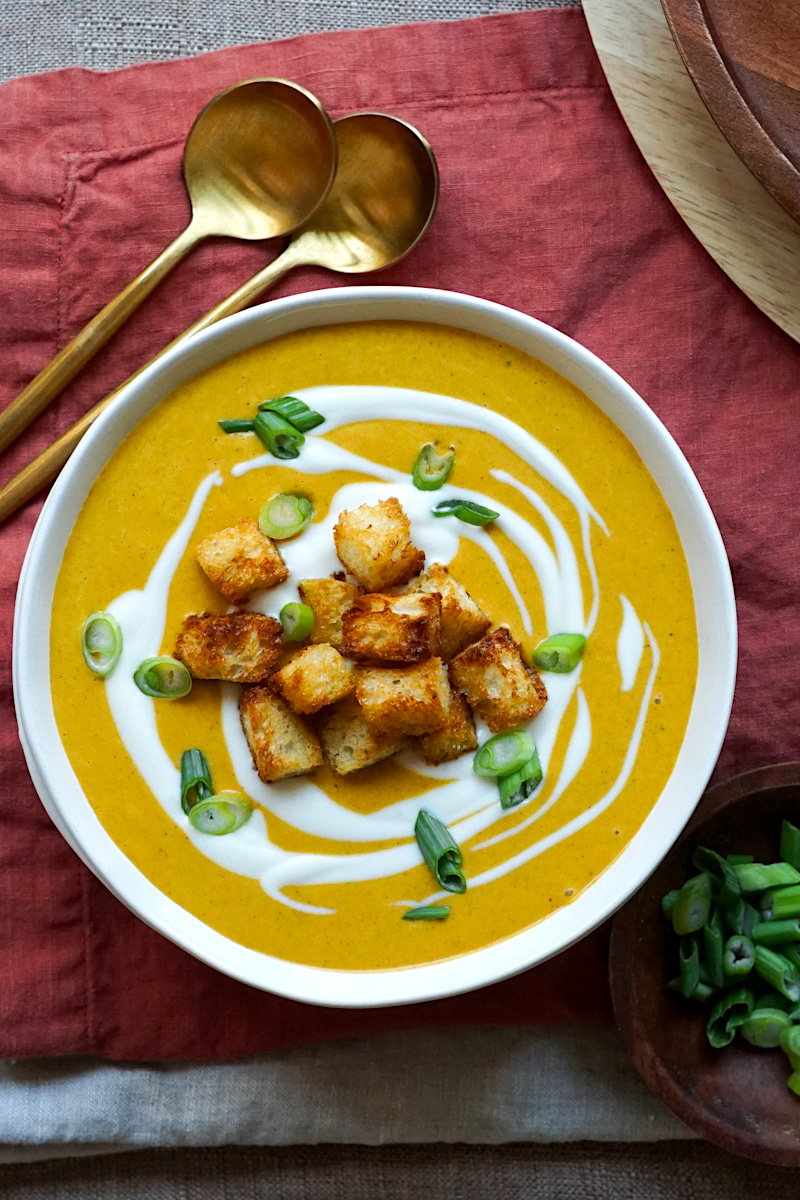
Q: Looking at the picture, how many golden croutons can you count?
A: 12